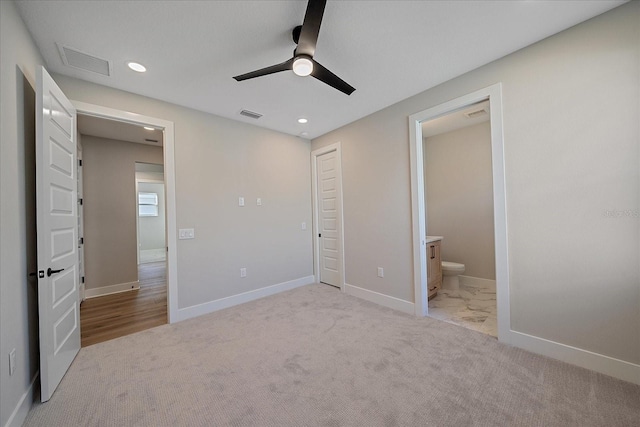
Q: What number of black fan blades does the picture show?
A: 3